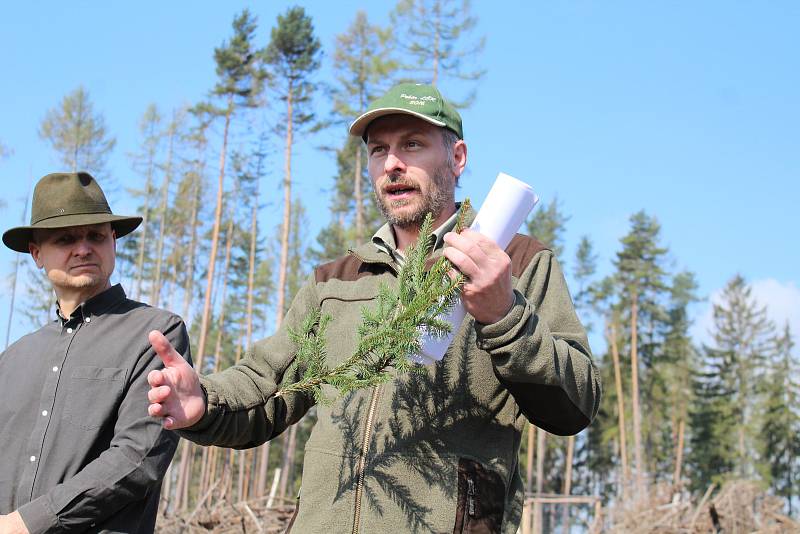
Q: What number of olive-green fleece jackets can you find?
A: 1